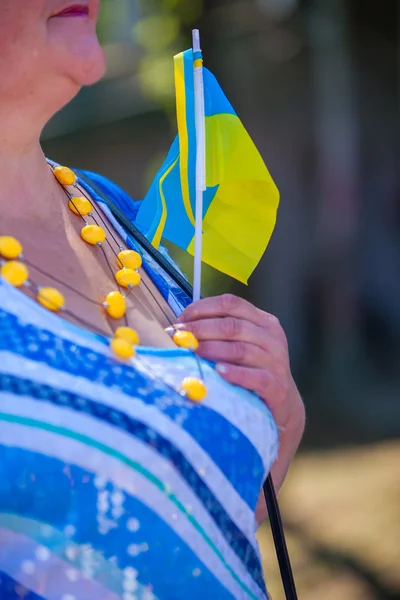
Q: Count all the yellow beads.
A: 13